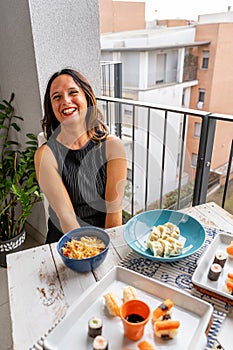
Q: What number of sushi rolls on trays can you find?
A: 4